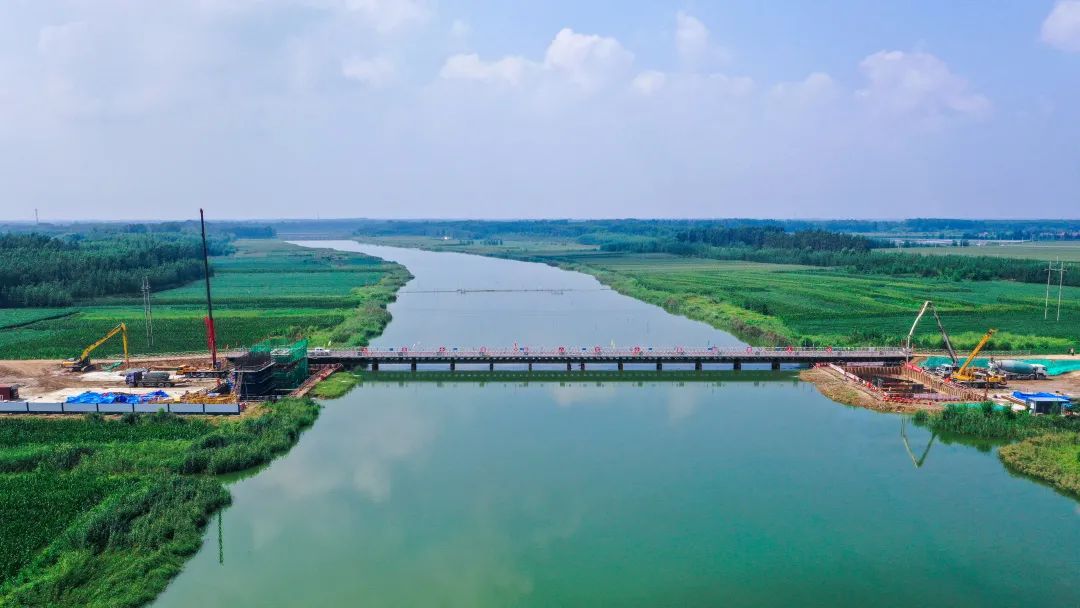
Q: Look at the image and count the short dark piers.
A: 12